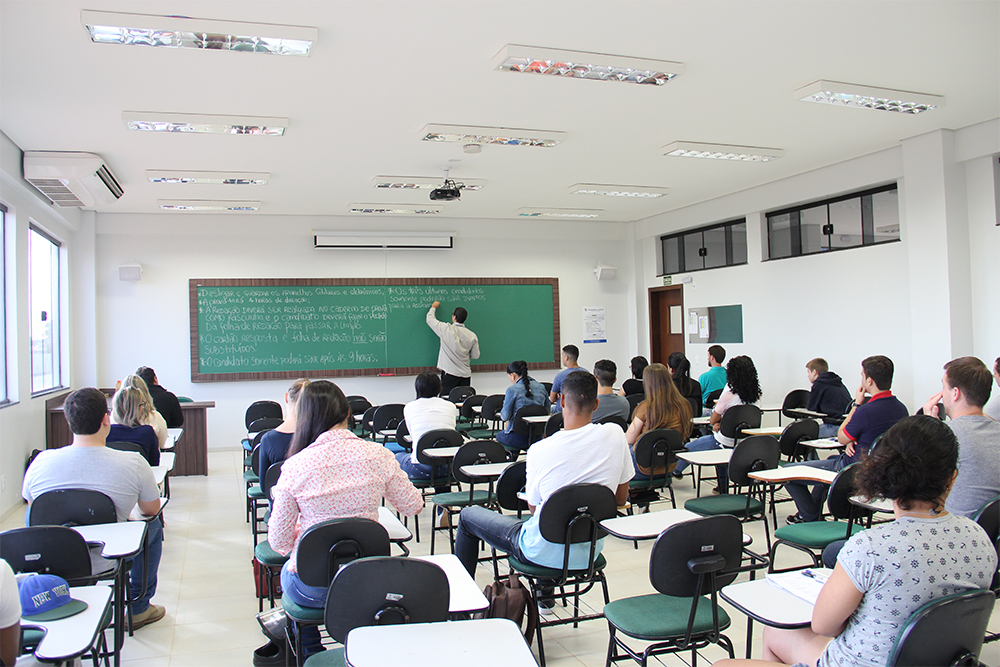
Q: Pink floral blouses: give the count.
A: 1